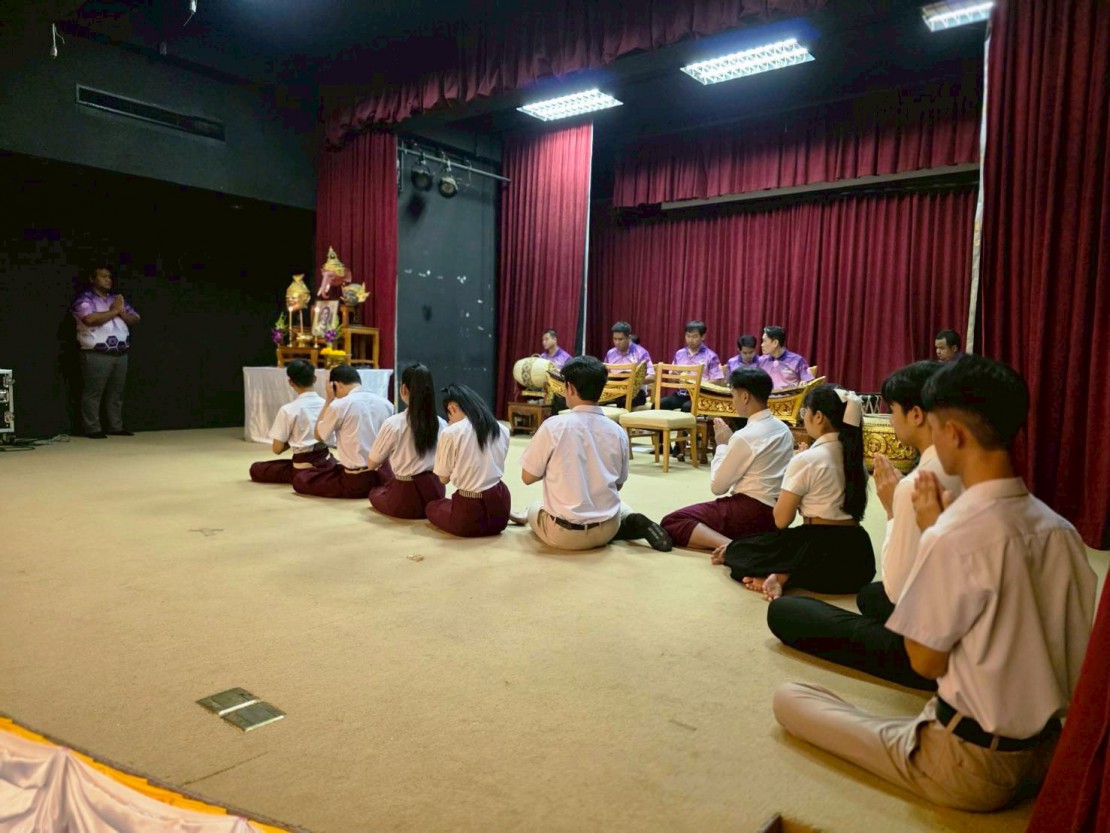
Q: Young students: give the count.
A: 9